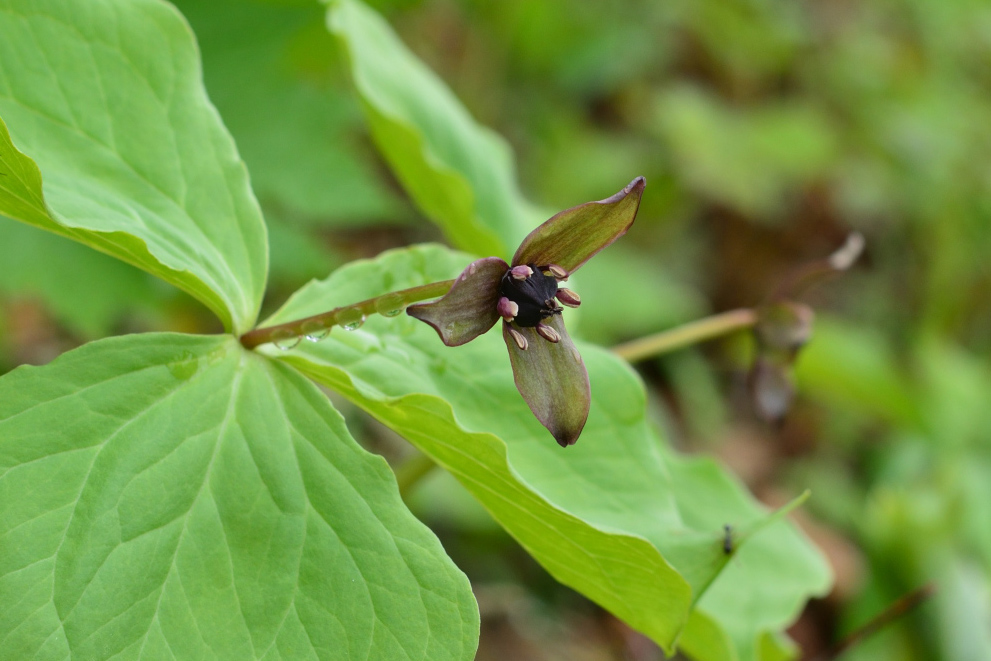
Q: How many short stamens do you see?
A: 6